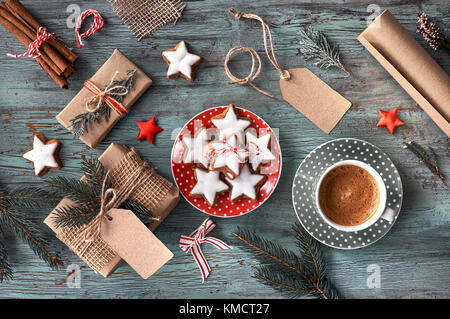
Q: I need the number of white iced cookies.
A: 8